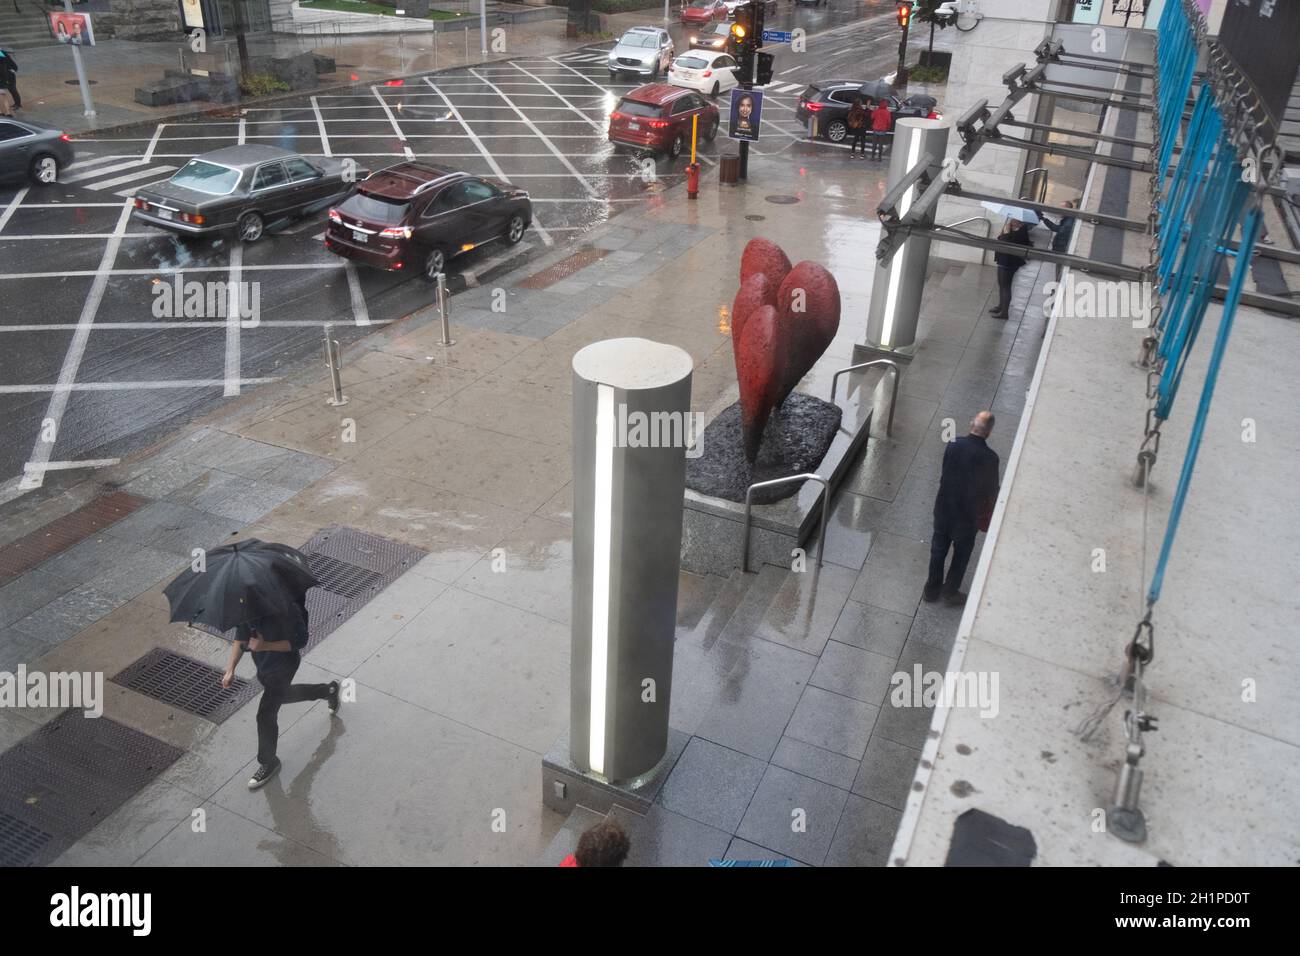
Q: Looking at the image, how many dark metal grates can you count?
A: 3